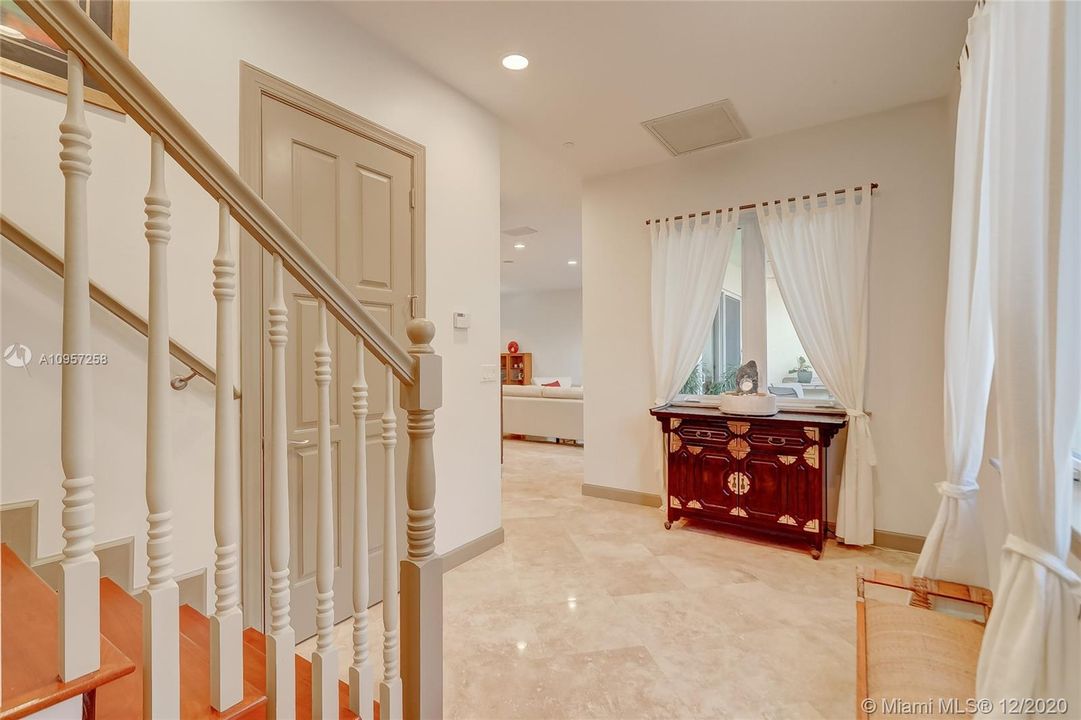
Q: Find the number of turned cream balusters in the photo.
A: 7